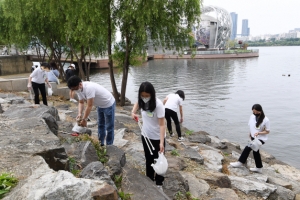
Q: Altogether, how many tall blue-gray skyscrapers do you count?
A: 2